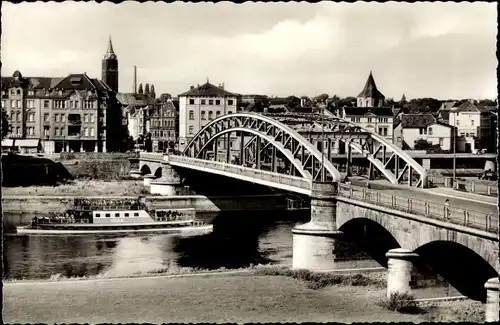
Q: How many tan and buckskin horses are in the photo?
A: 0